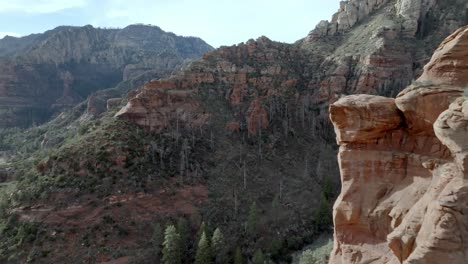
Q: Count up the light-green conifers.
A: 3